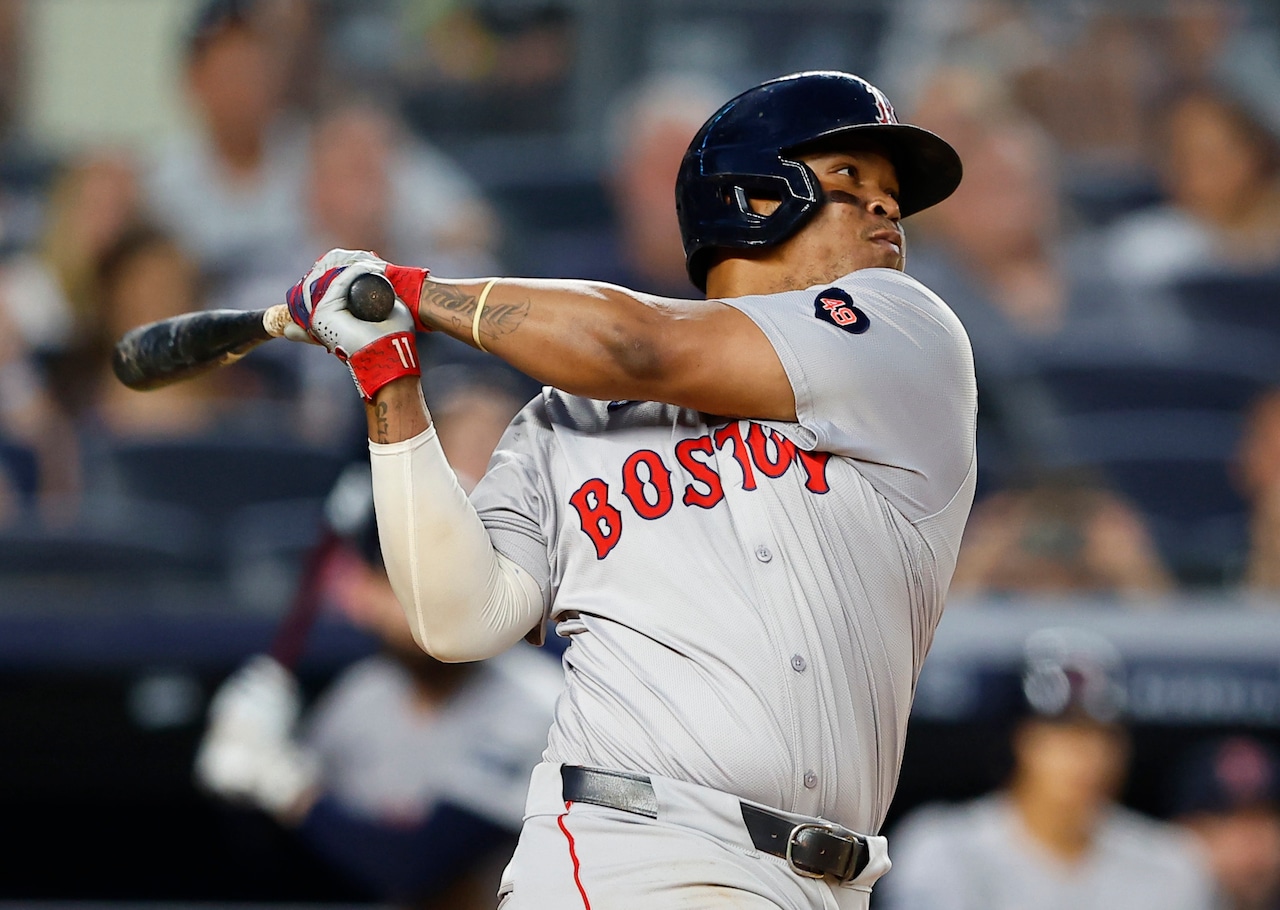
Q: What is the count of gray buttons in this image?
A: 3